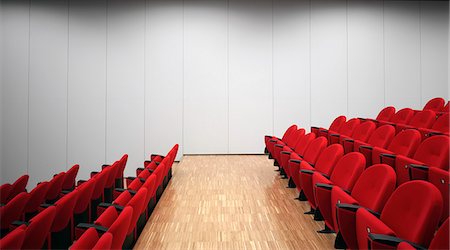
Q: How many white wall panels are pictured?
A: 12